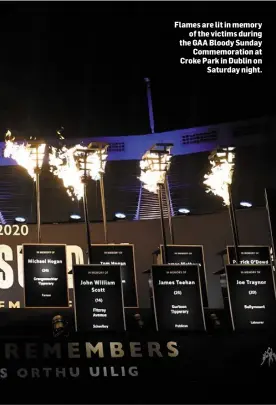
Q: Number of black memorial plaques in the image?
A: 7